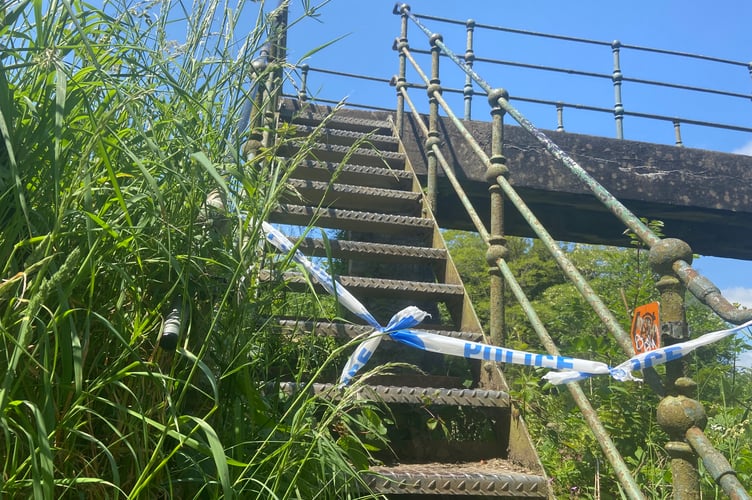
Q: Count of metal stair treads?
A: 11